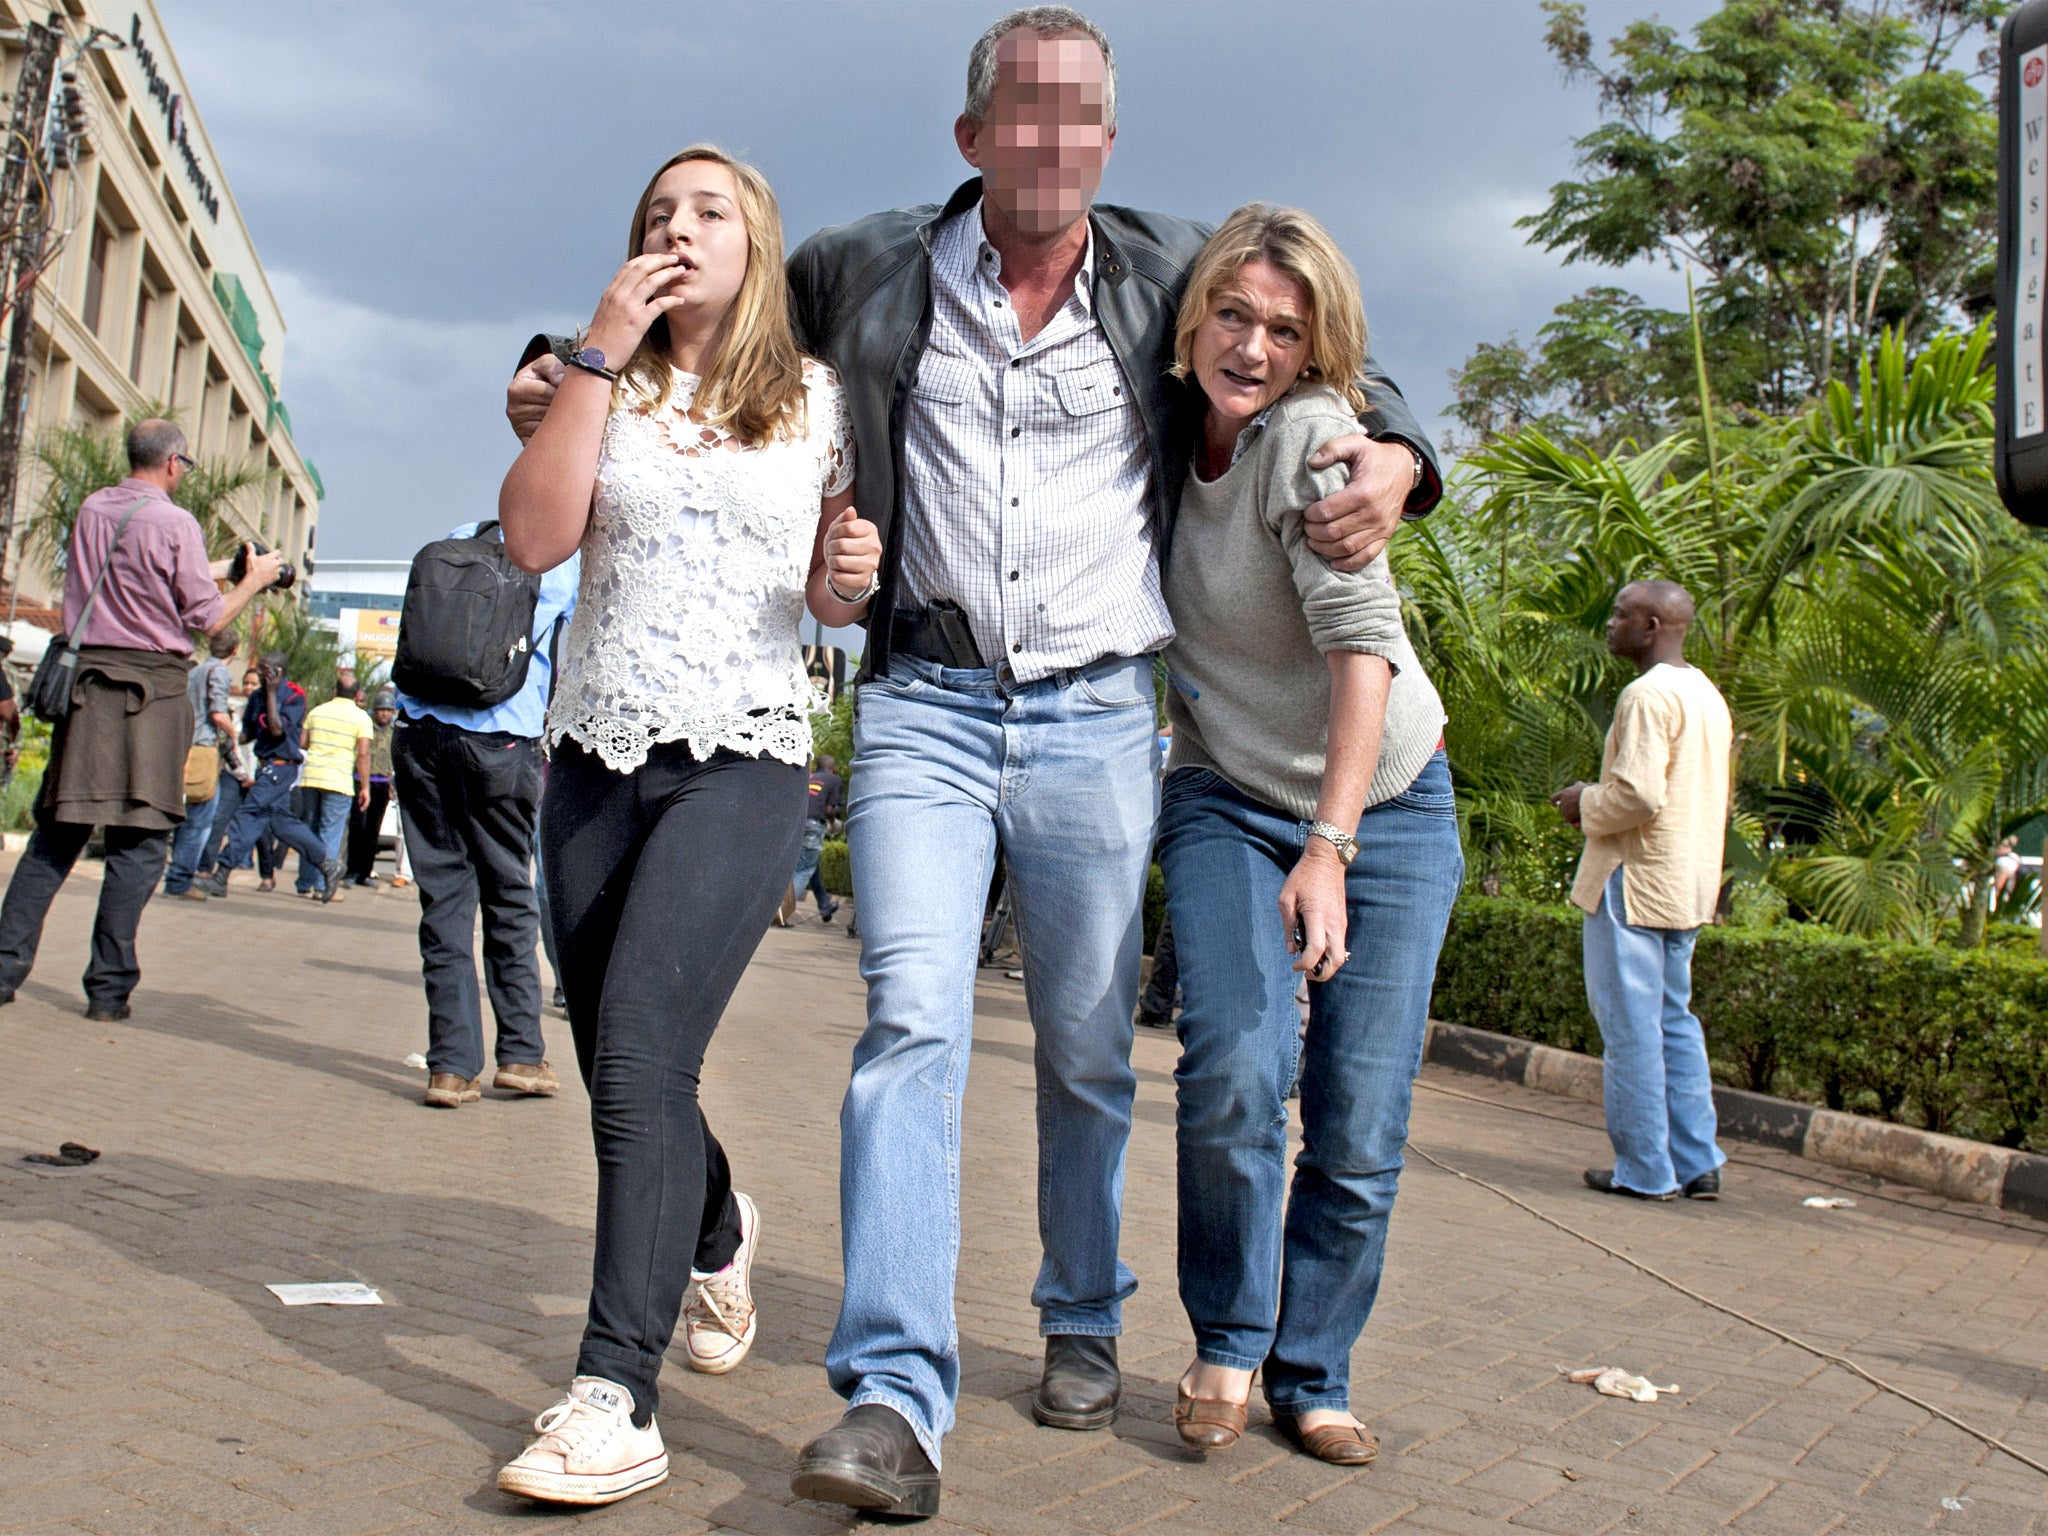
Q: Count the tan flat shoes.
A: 2